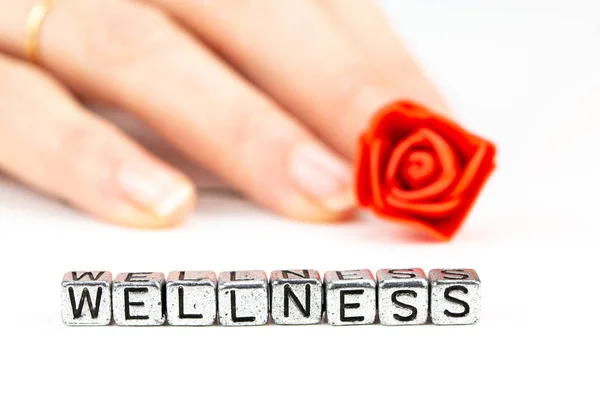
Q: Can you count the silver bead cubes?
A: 8